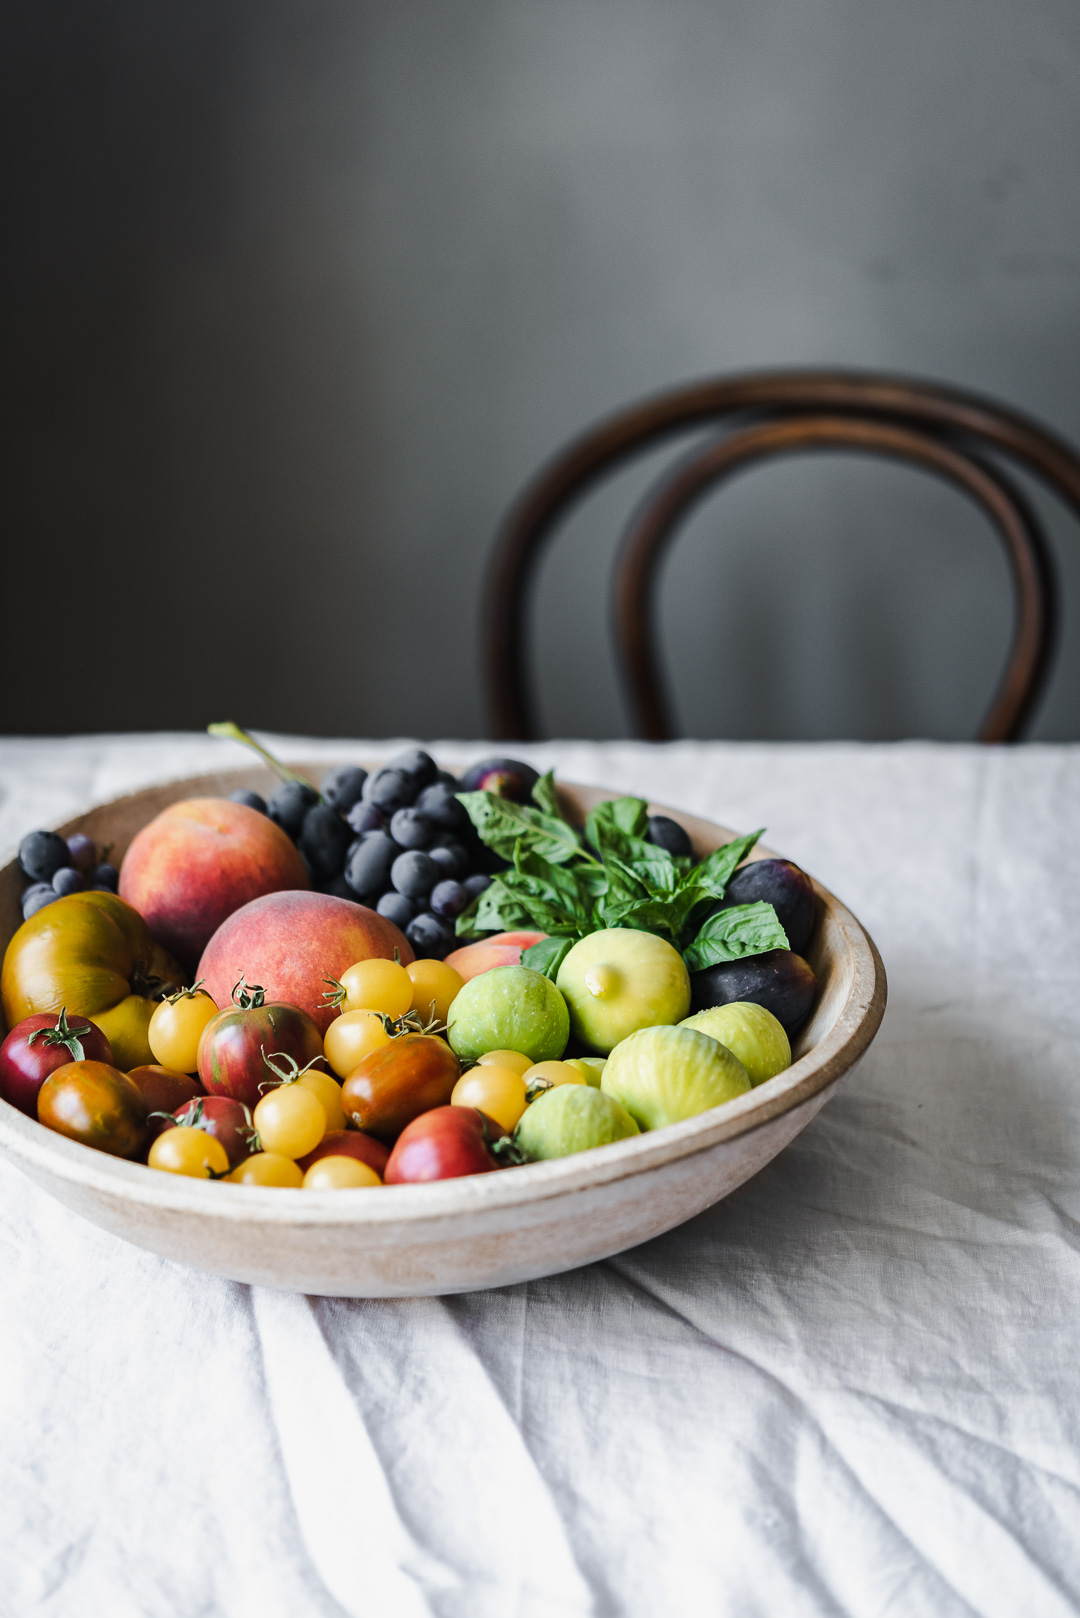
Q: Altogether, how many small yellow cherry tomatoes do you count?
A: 13